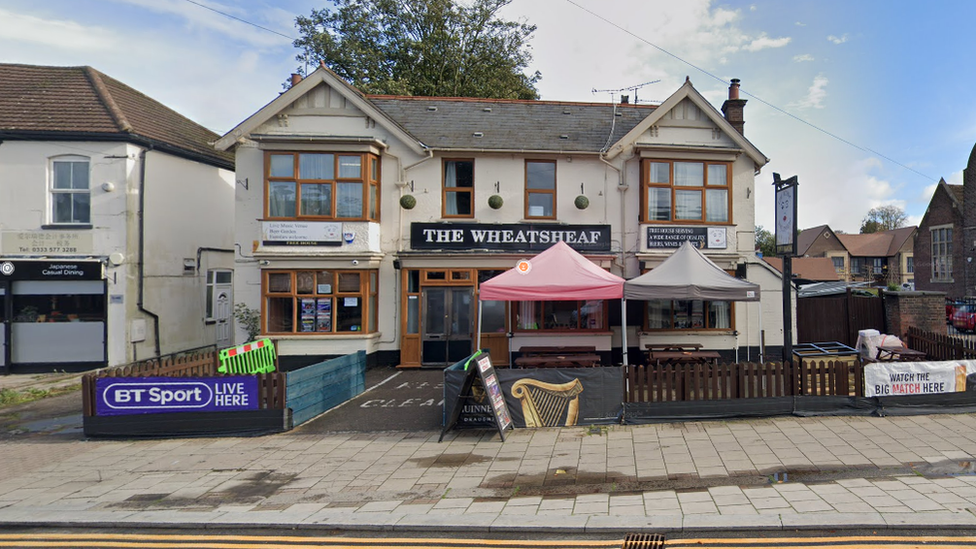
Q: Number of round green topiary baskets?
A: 3